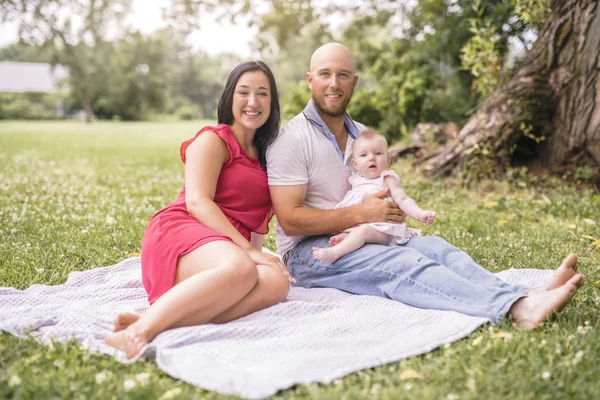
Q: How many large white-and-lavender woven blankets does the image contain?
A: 1